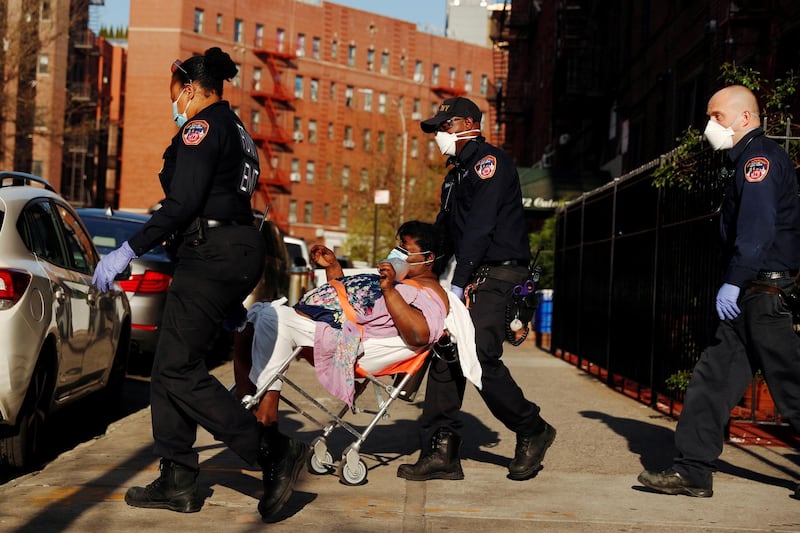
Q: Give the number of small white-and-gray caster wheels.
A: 2